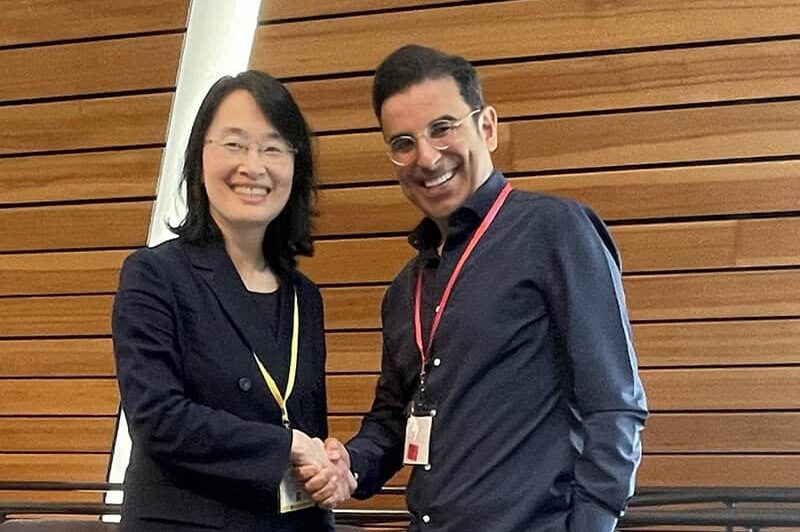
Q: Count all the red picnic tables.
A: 0